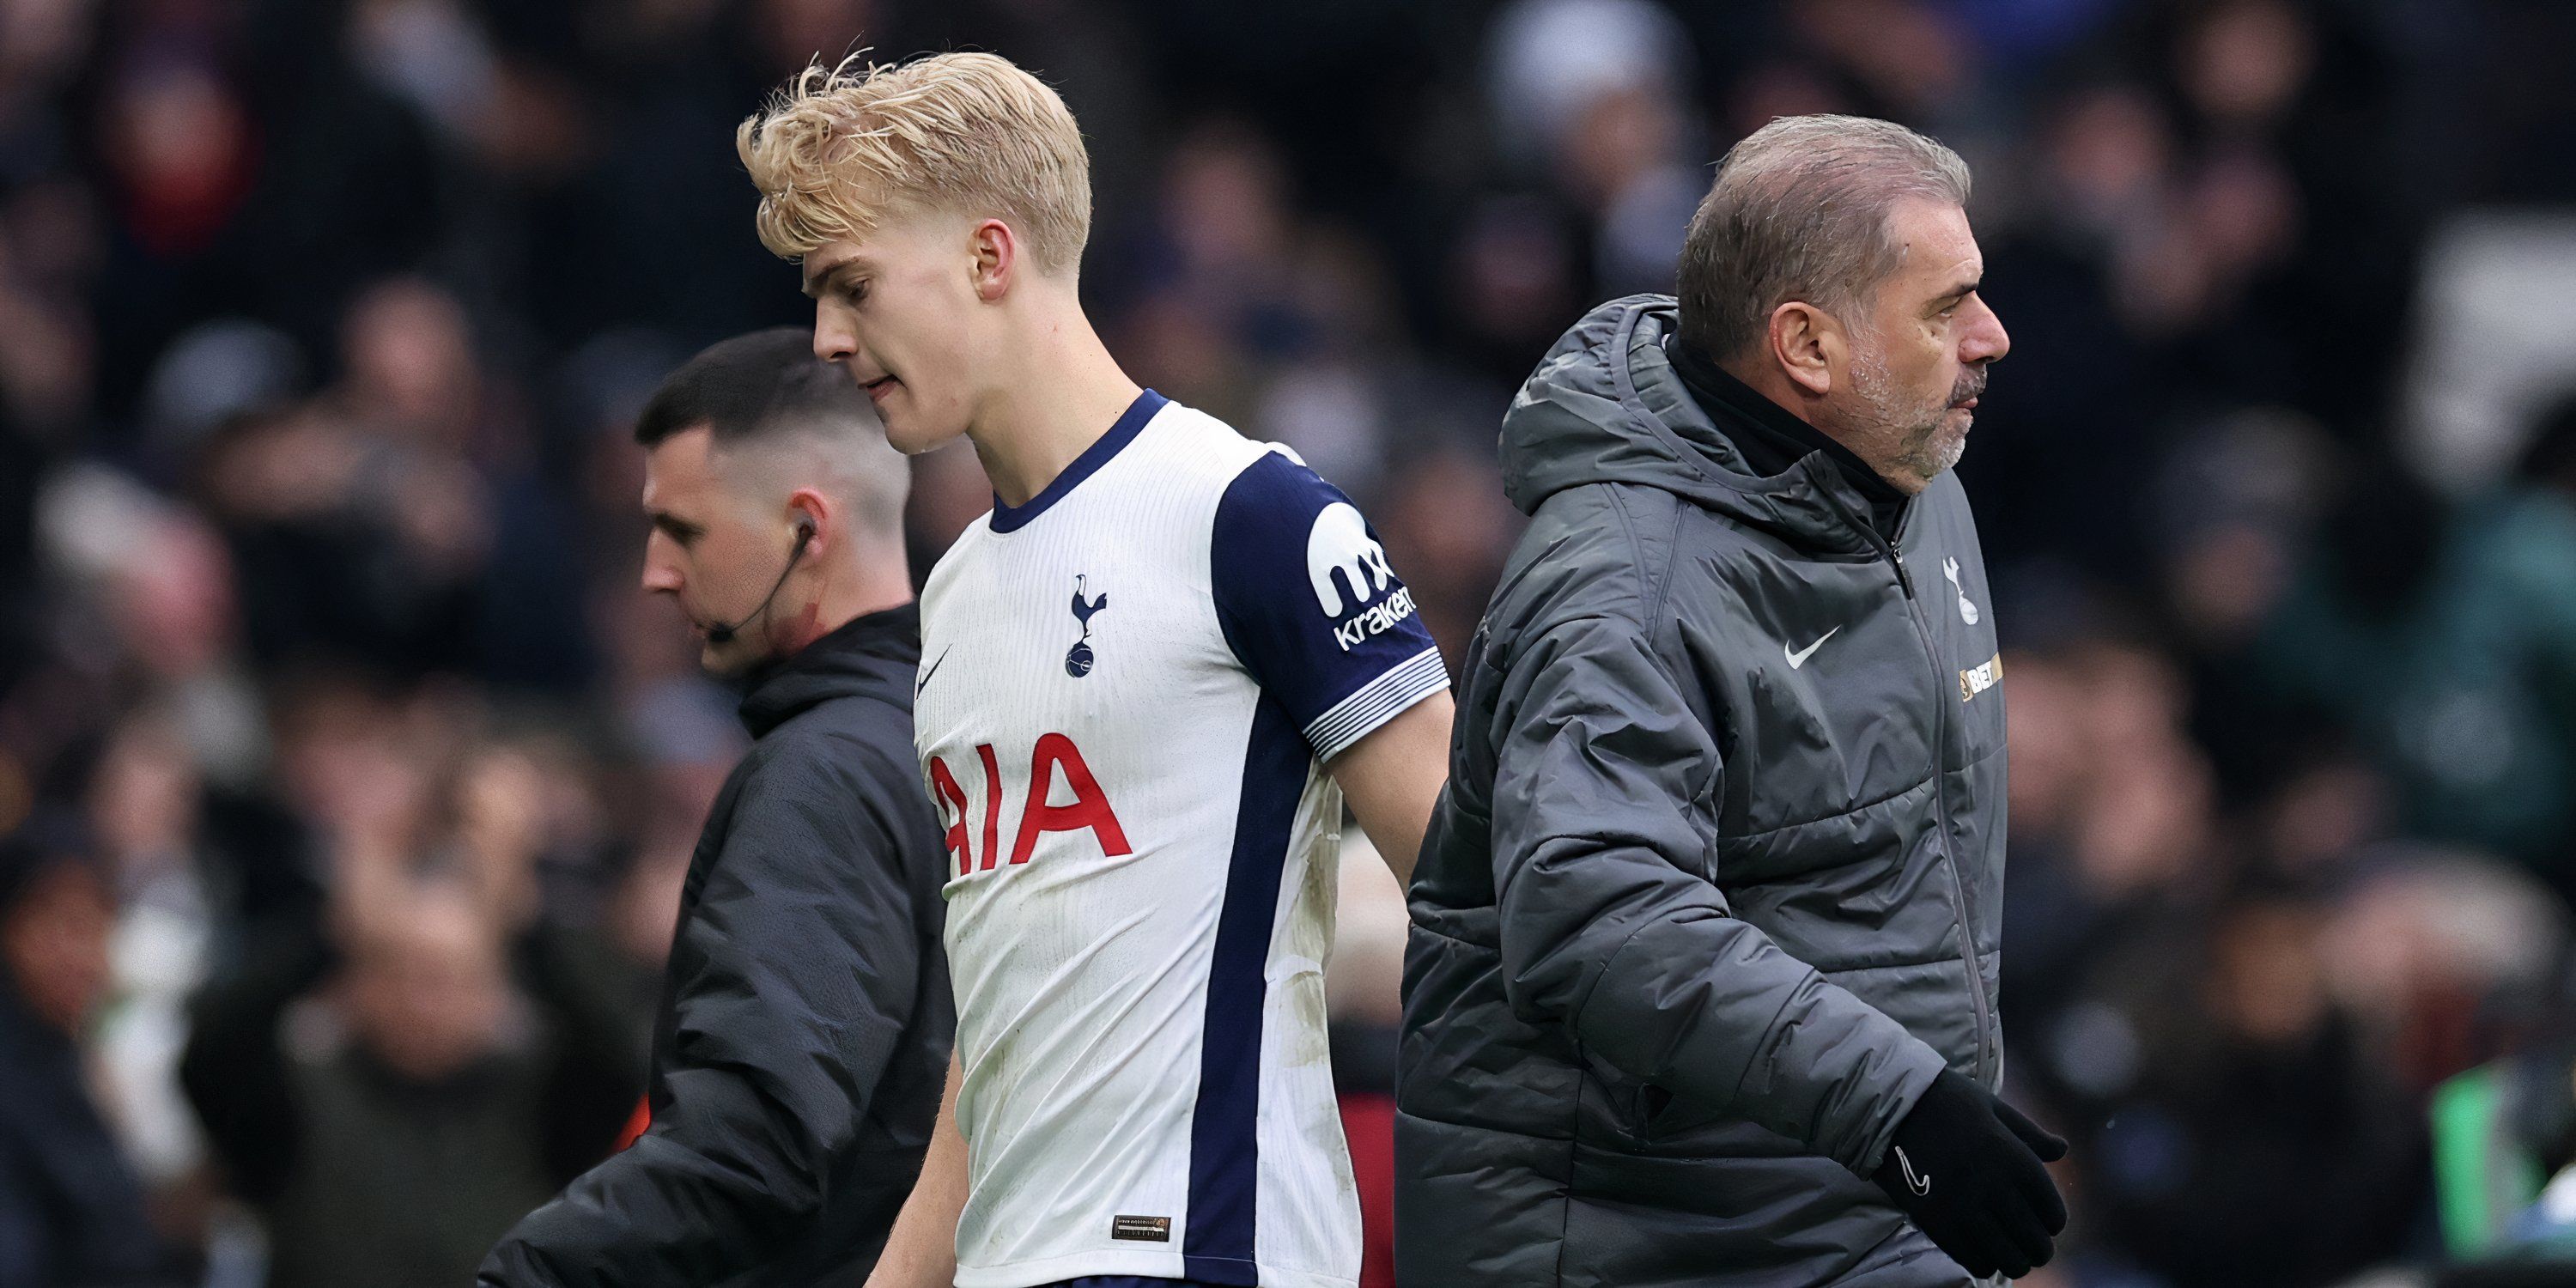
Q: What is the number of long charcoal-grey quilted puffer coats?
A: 1